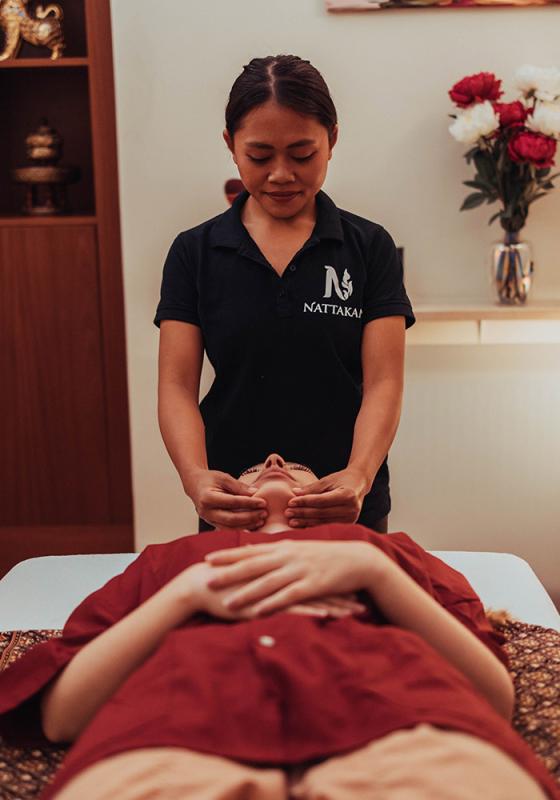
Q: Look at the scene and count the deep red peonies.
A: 3